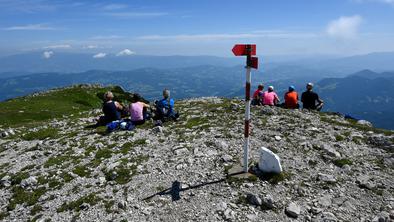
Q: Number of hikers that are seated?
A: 7